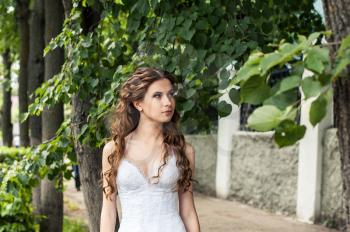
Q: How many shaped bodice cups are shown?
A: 2